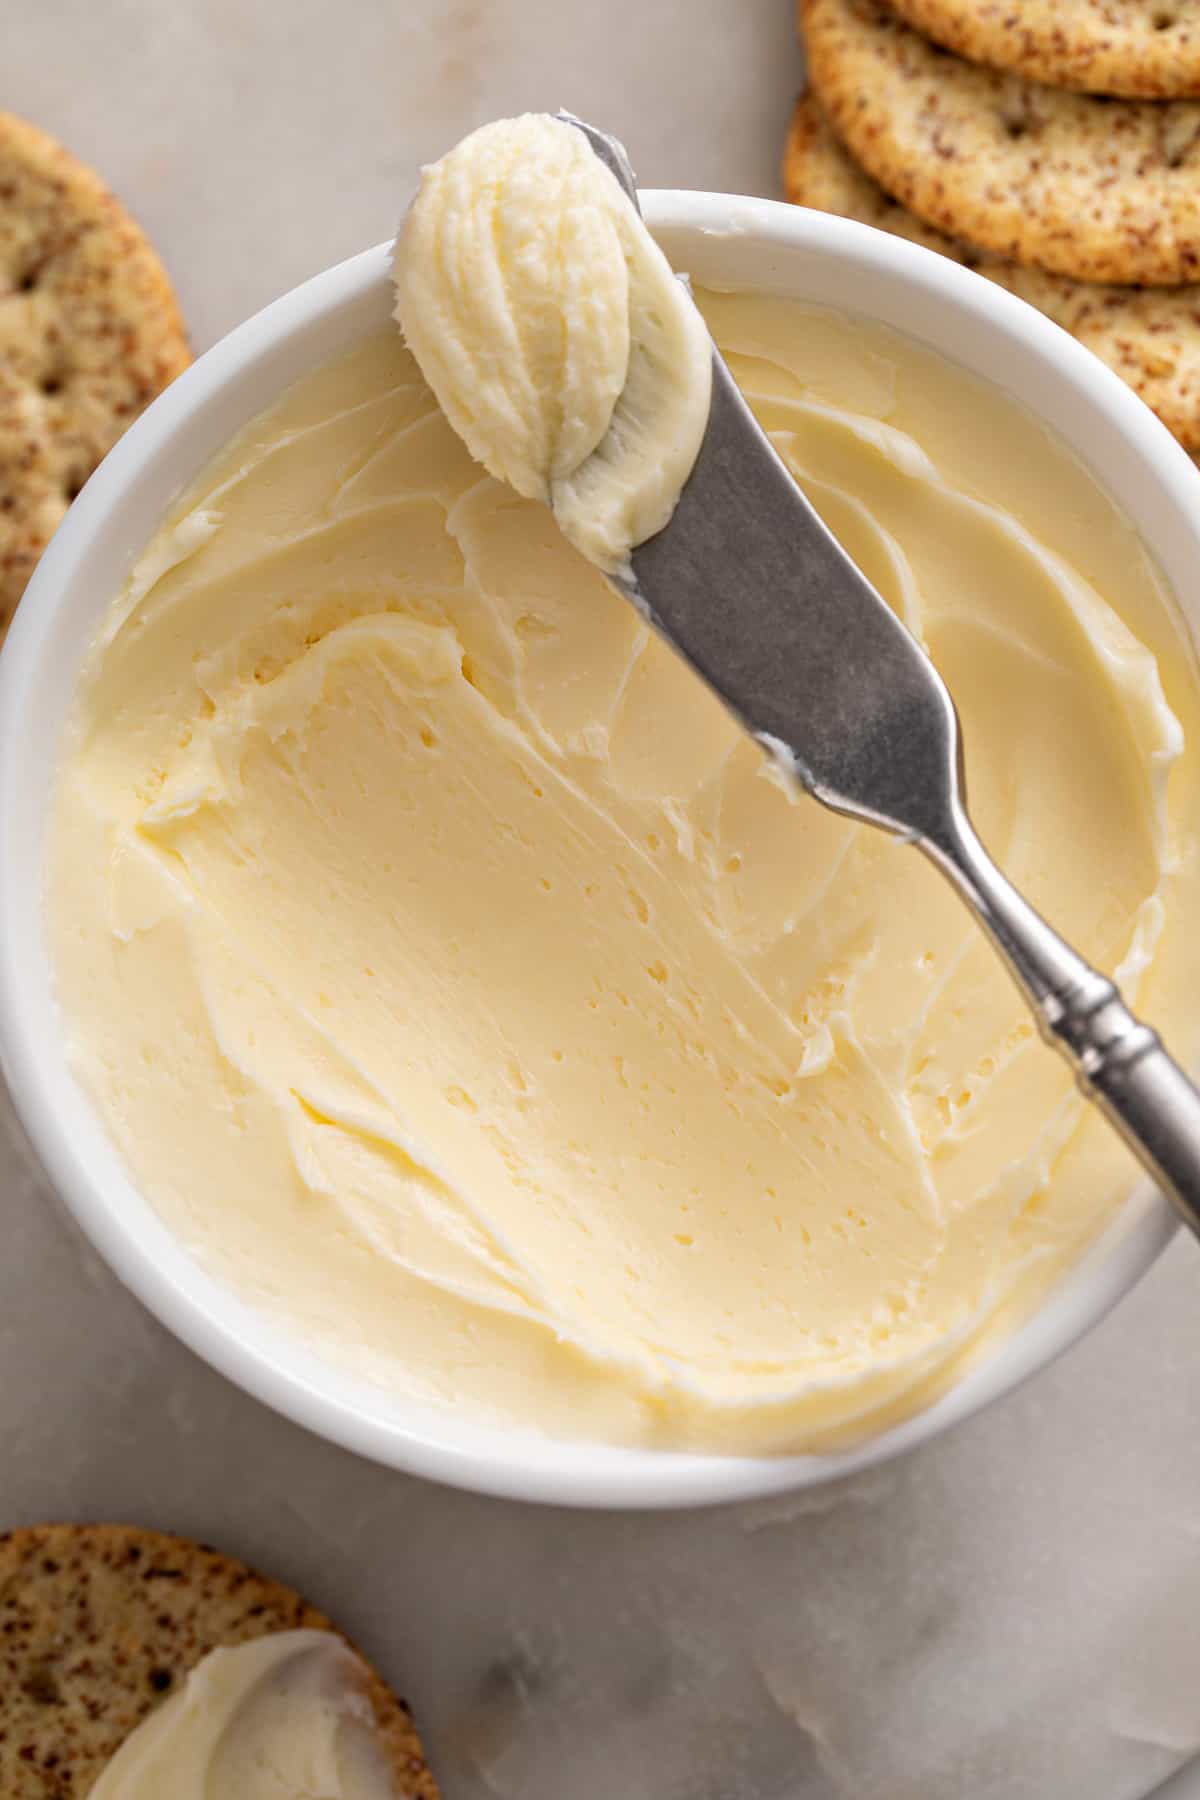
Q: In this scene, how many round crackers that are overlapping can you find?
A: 3